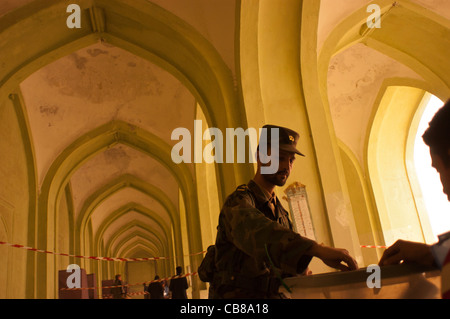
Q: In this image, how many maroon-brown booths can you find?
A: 3